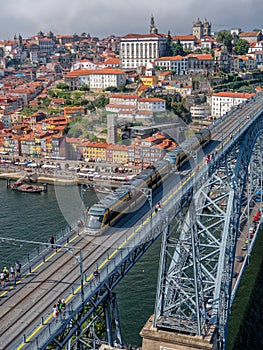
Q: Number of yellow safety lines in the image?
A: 2